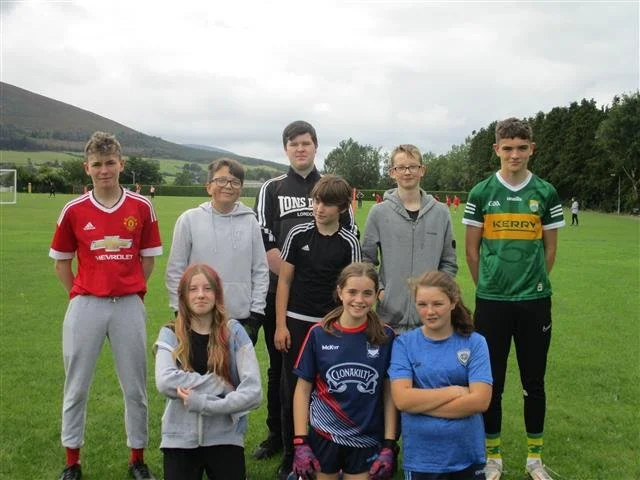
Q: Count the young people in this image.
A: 9